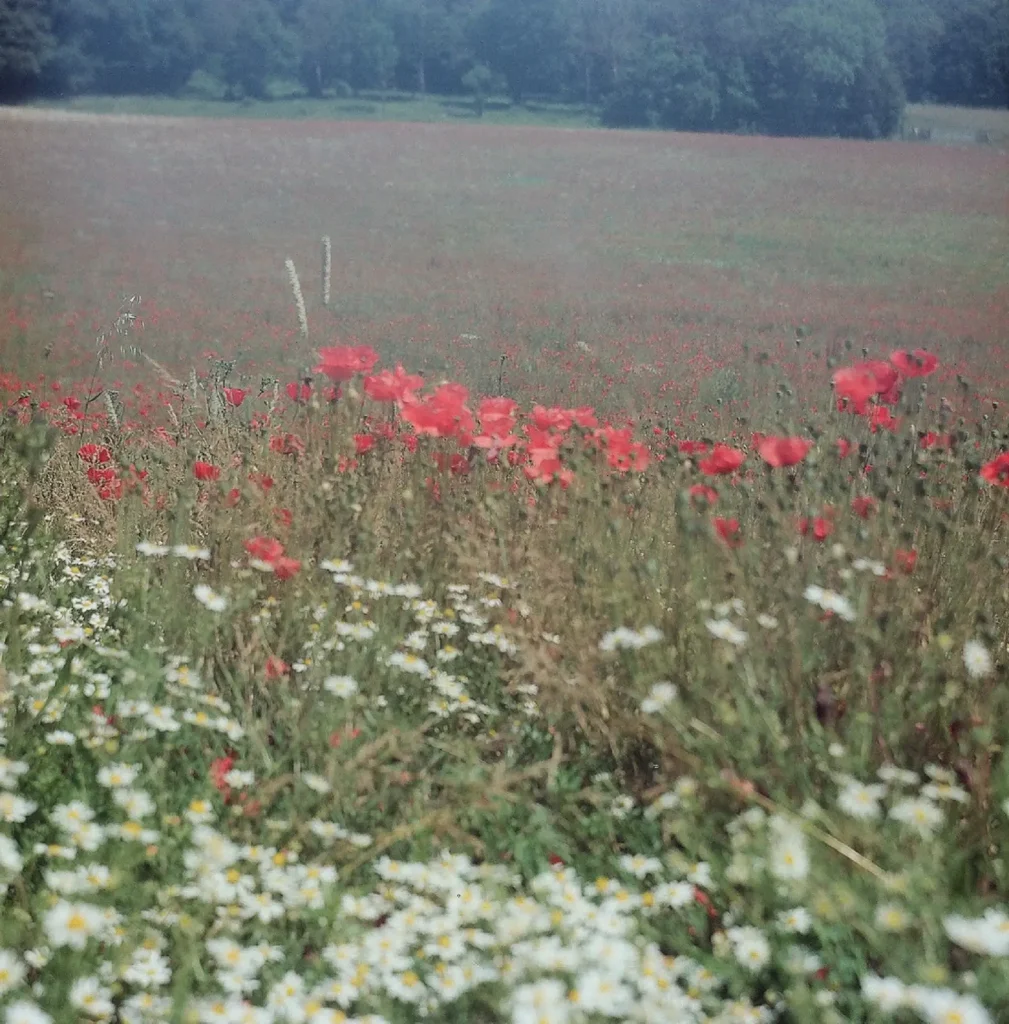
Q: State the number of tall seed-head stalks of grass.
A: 2